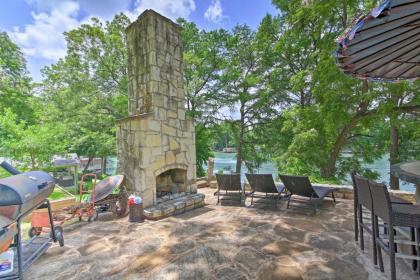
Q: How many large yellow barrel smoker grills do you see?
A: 0